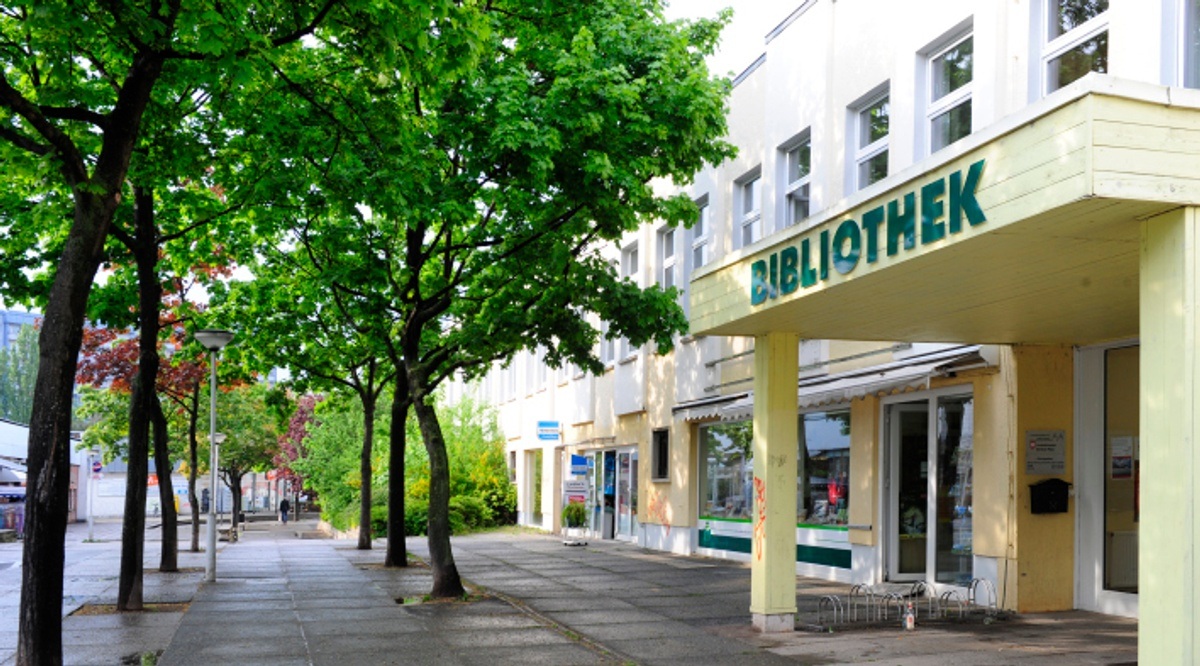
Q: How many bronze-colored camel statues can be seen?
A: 0